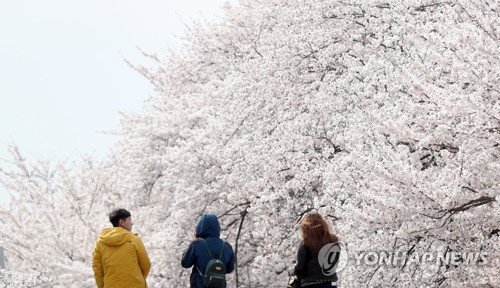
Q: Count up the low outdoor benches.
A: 0